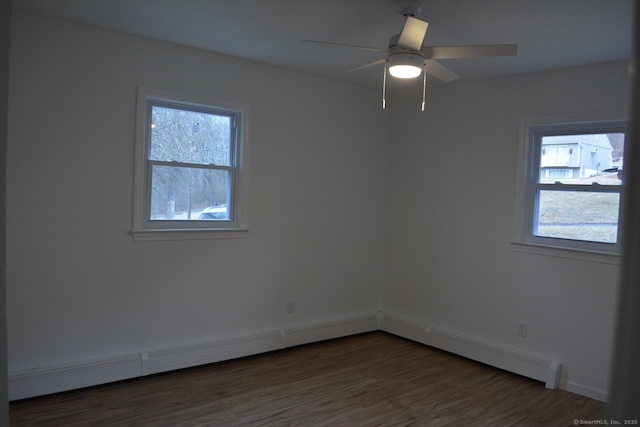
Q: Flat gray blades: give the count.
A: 5